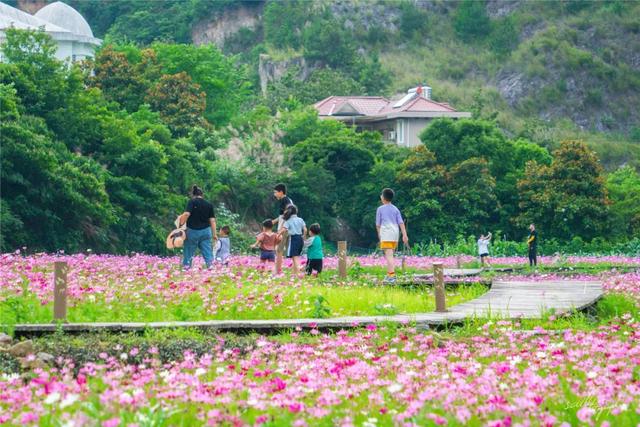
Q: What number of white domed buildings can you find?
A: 1